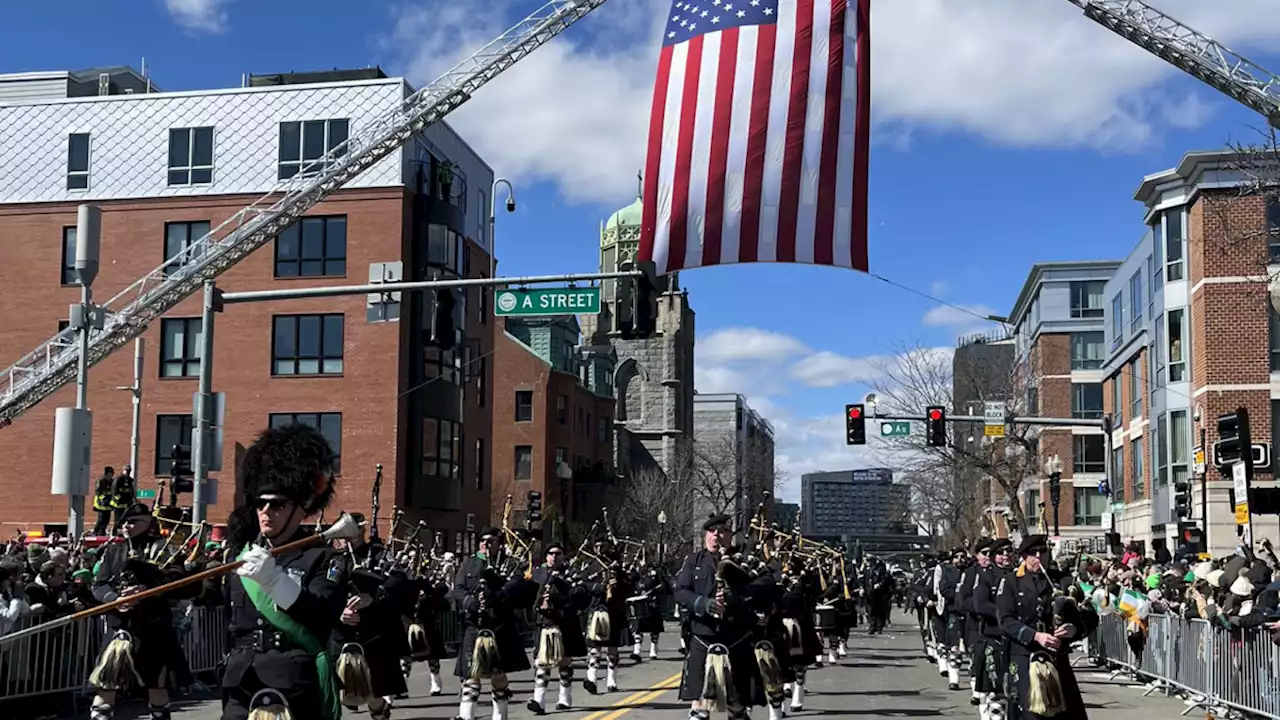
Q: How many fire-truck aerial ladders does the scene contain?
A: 2